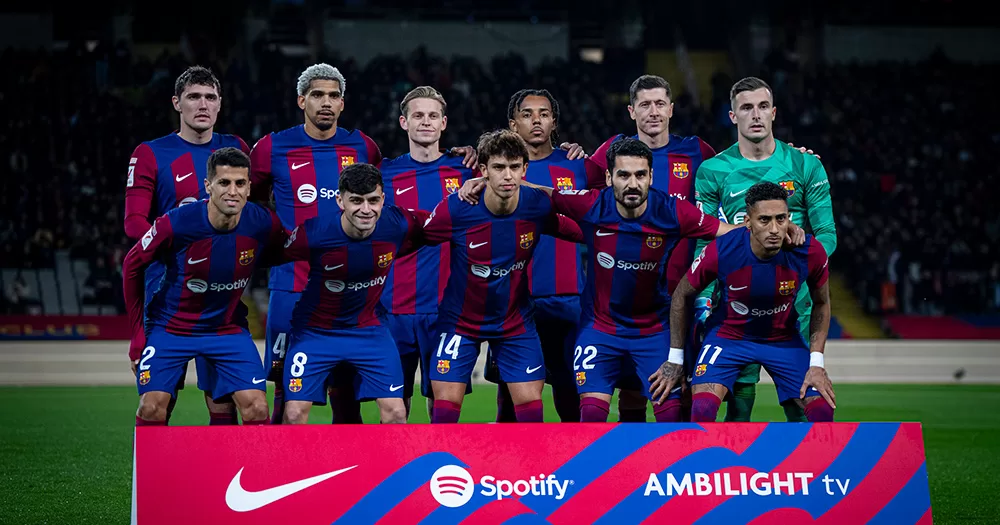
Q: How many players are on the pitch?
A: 11